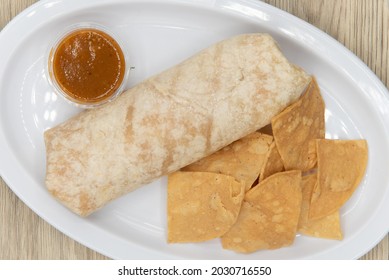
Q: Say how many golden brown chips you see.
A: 7